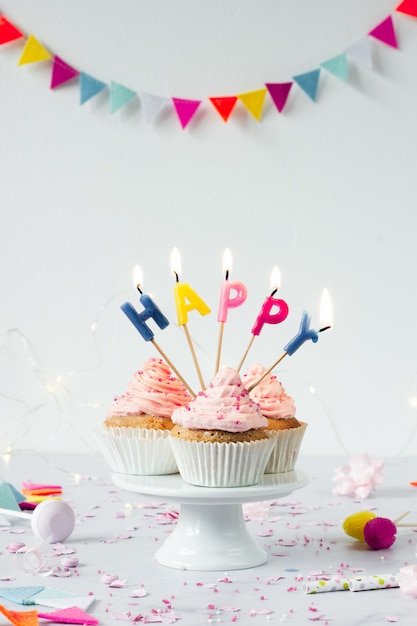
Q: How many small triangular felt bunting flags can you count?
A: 15